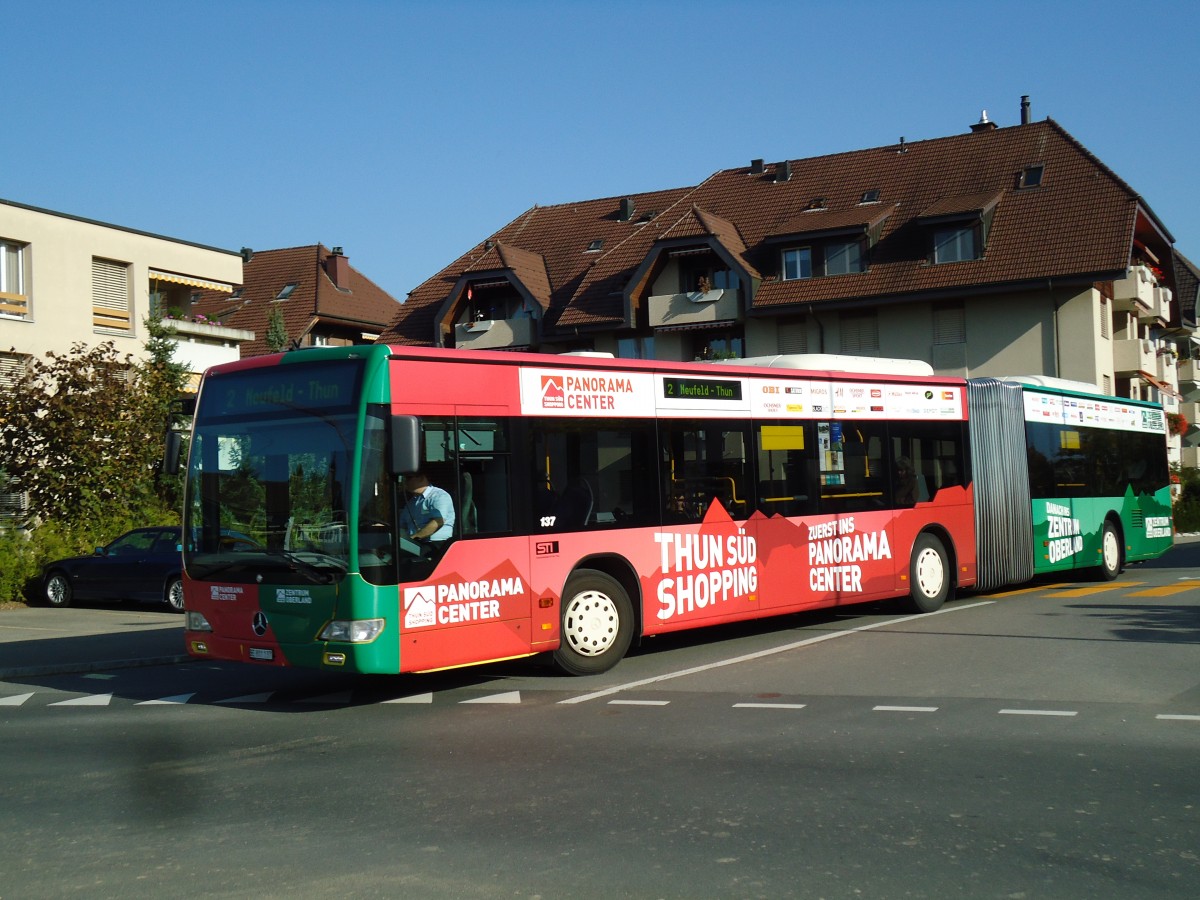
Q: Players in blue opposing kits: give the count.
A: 0